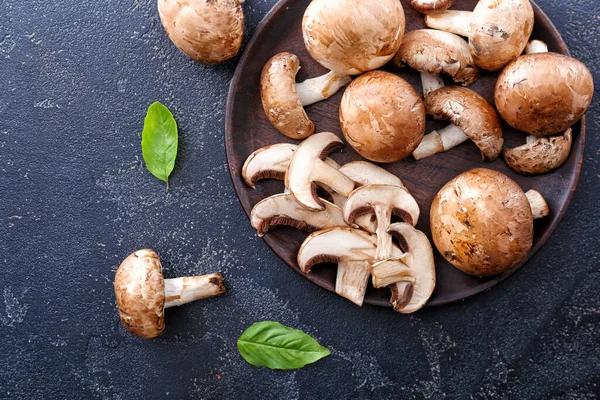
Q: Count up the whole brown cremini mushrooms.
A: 12